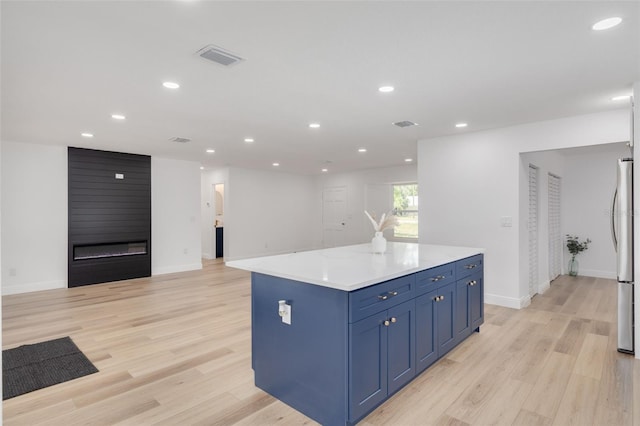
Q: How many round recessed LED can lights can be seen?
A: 15